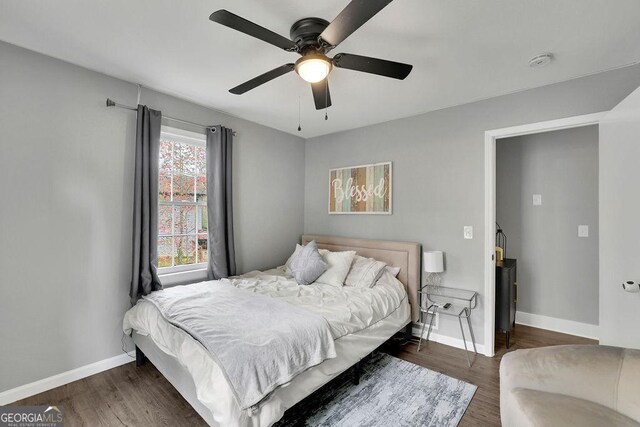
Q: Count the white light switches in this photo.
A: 3